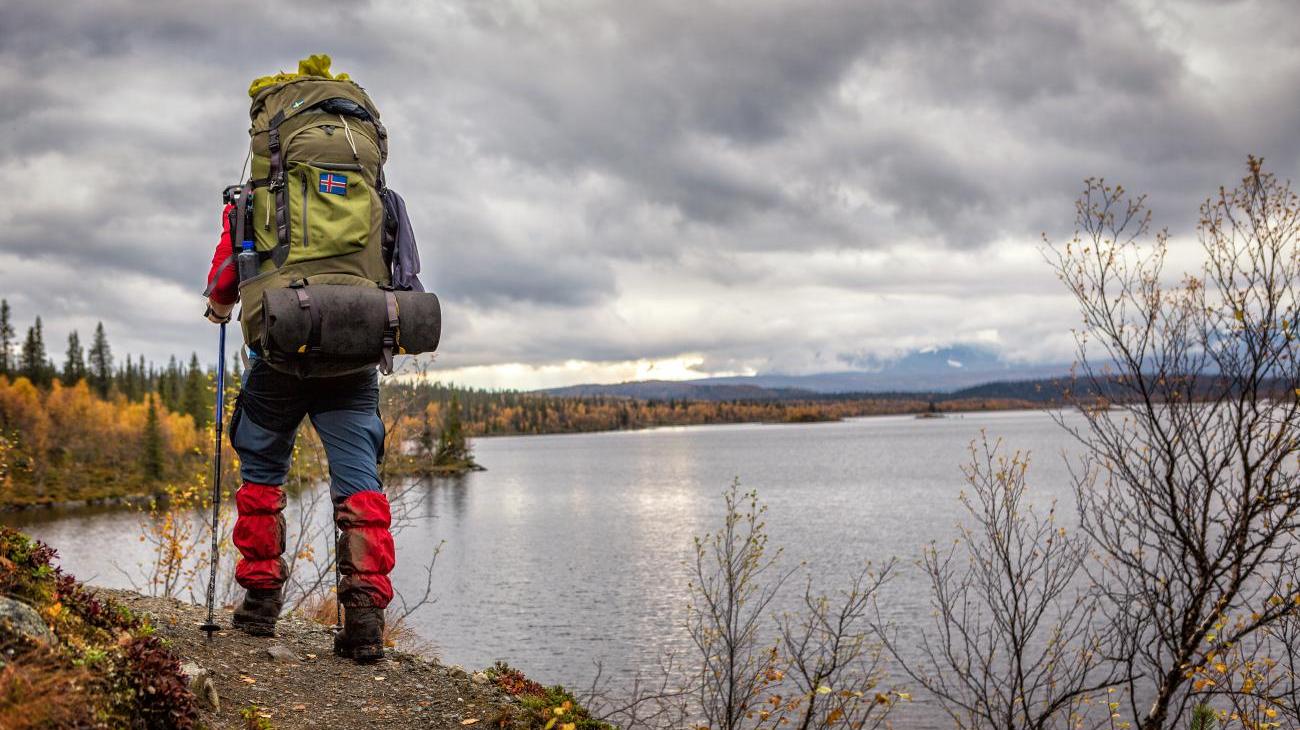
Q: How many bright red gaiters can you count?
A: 2